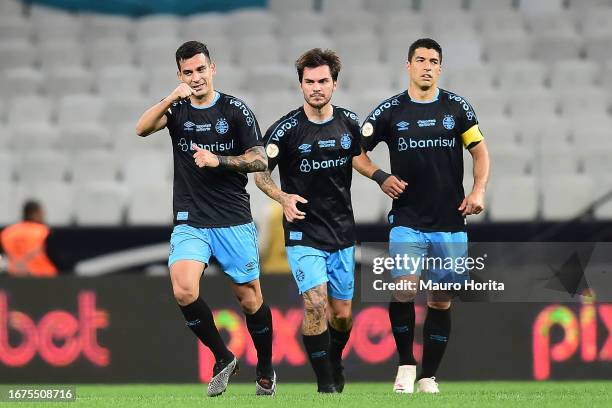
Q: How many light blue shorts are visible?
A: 3